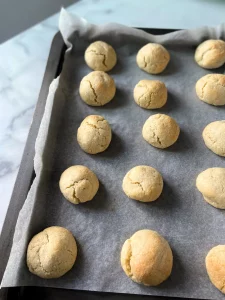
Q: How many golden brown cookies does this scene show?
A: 15